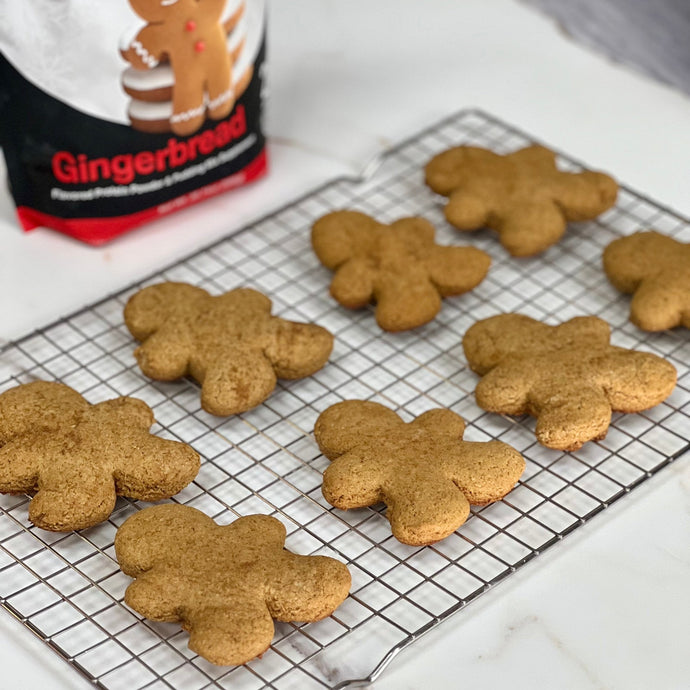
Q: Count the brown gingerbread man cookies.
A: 8